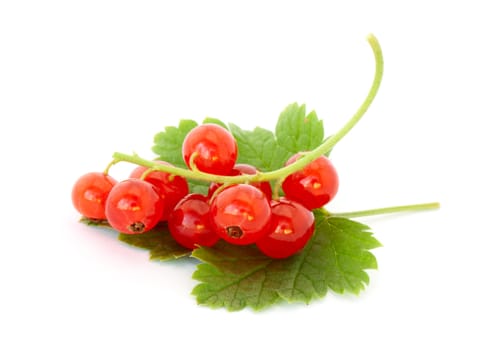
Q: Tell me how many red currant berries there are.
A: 9